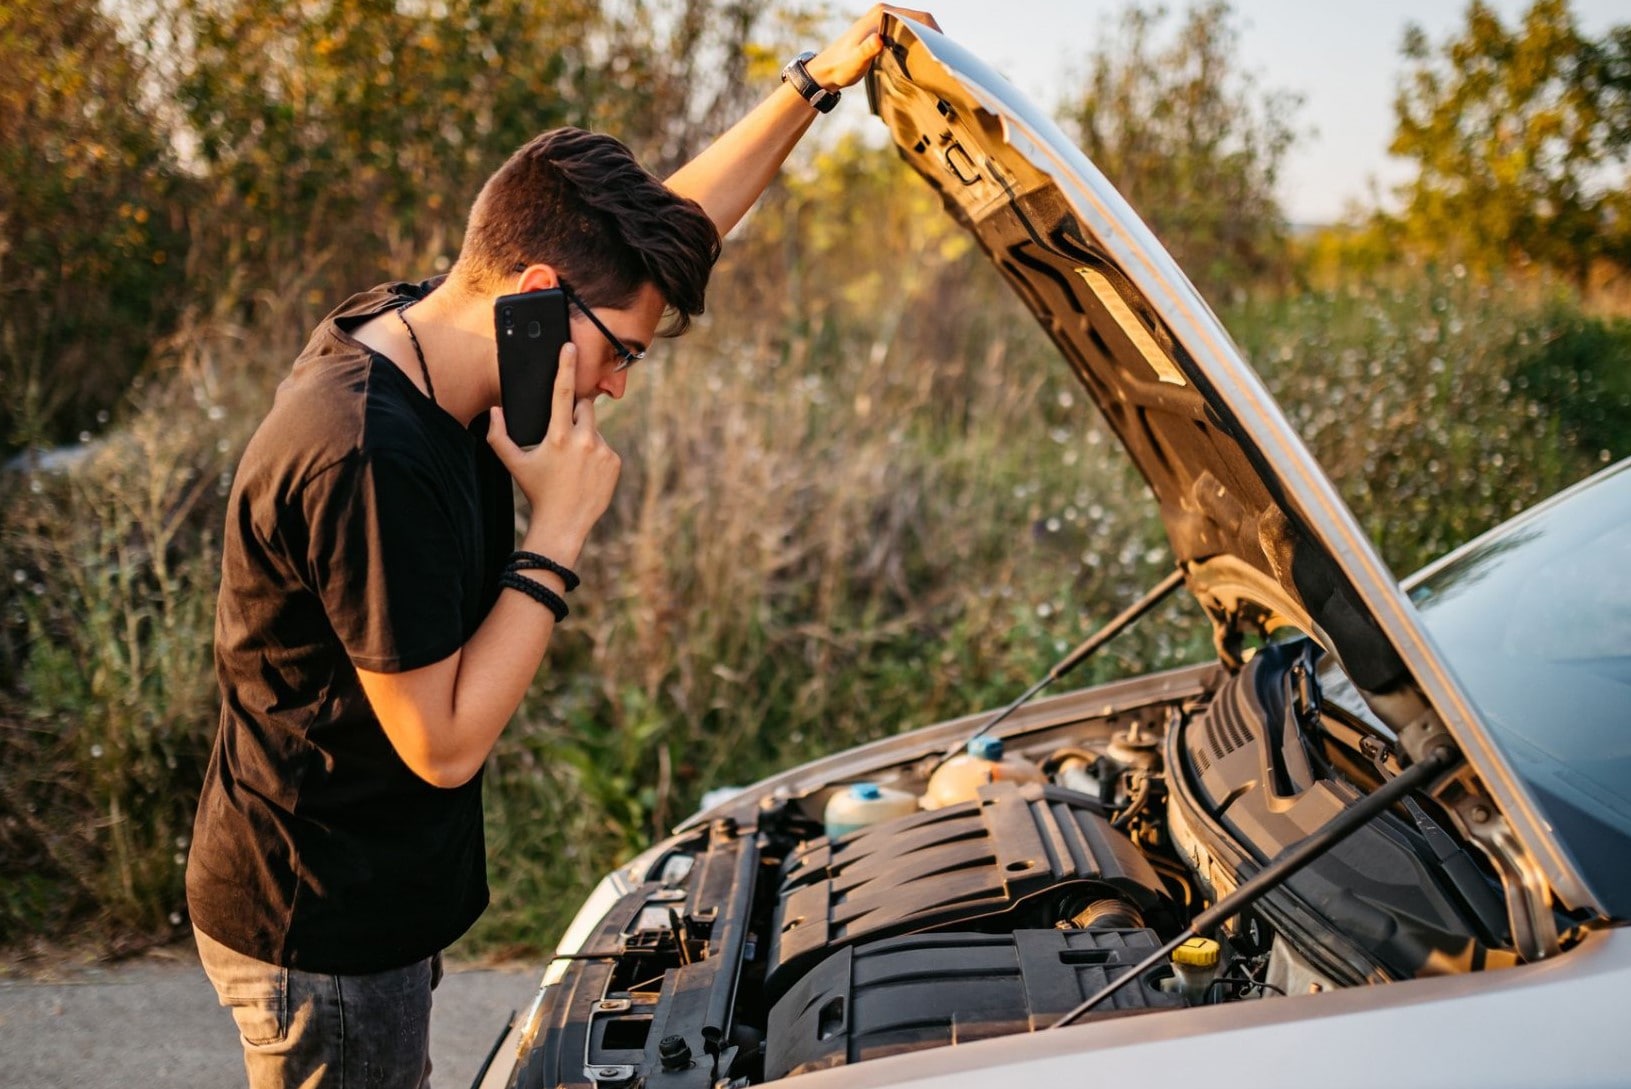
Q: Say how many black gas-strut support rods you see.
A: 2